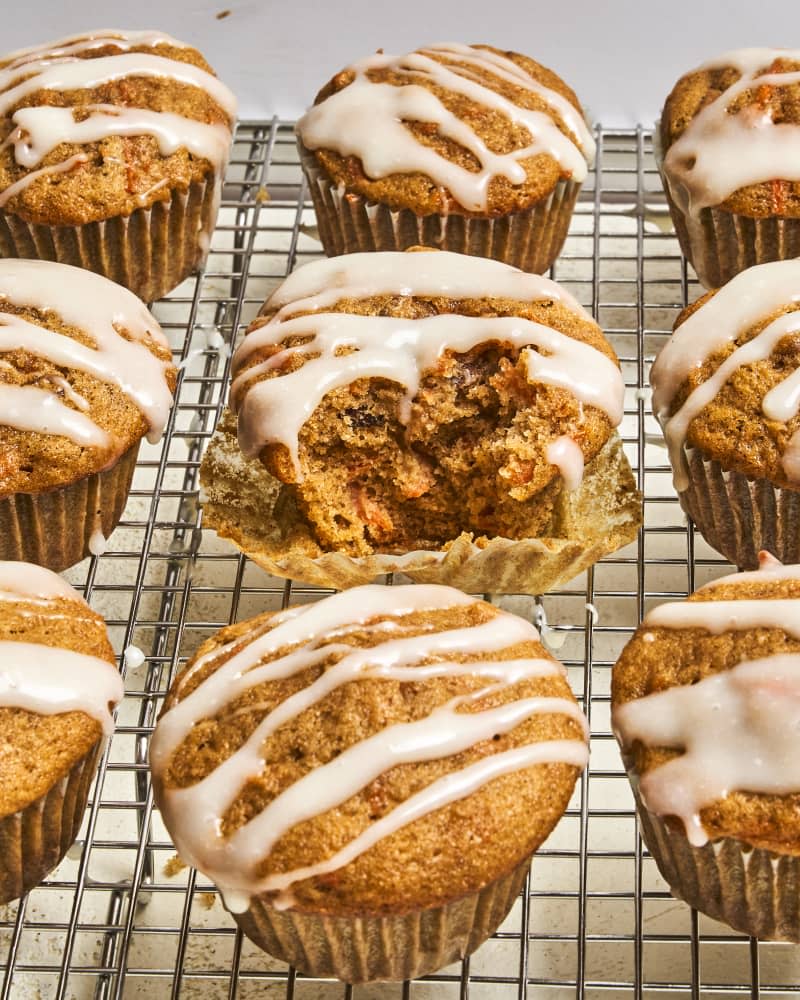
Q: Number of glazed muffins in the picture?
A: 9